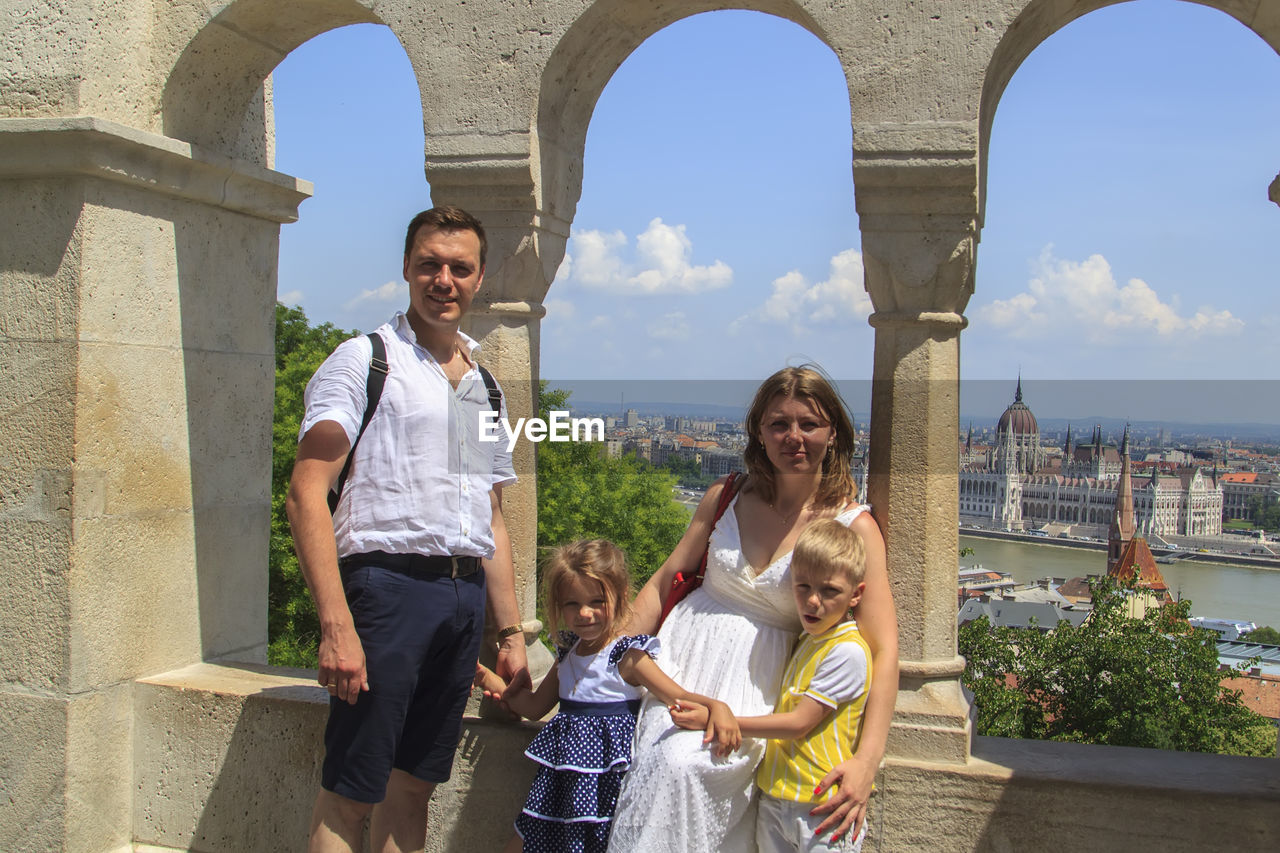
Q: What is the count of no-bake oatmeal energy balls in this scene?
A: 0